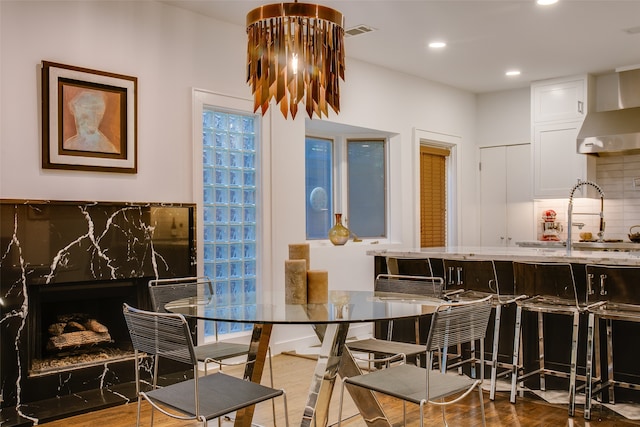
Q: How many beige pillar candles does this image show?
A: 3